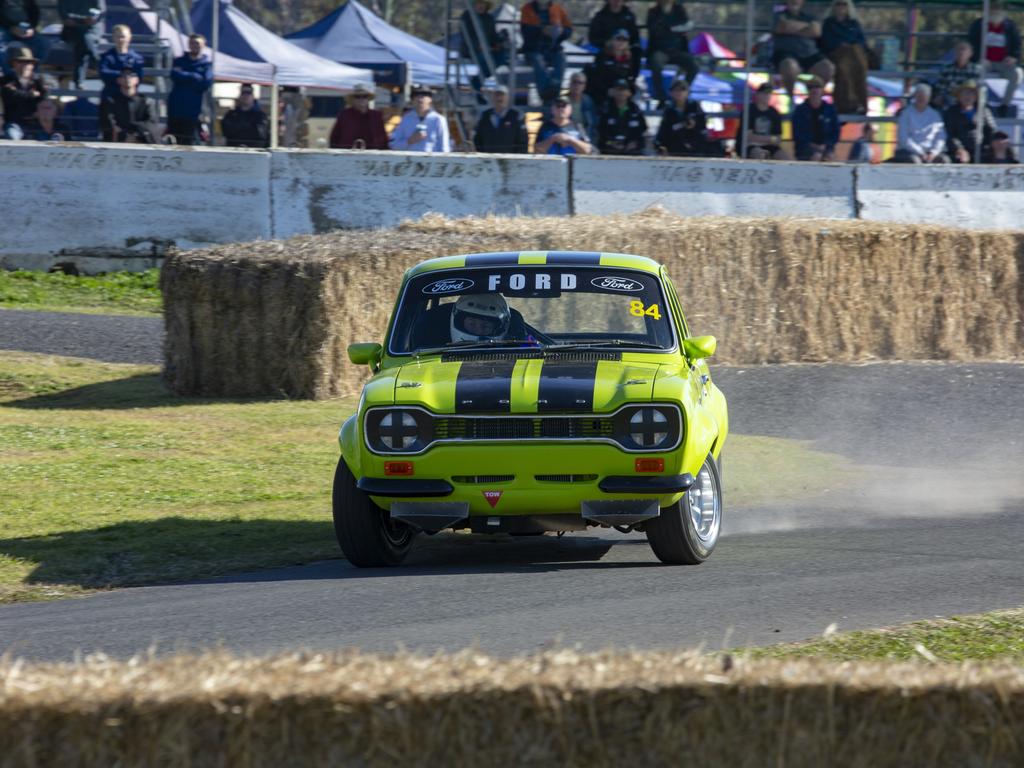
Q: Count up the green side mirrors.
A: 2